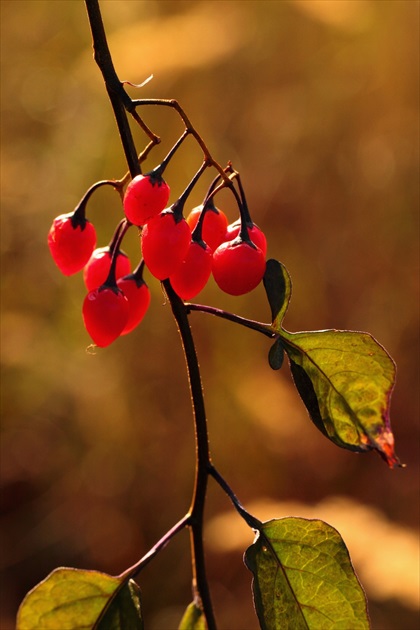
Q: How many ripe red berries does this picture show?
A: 10